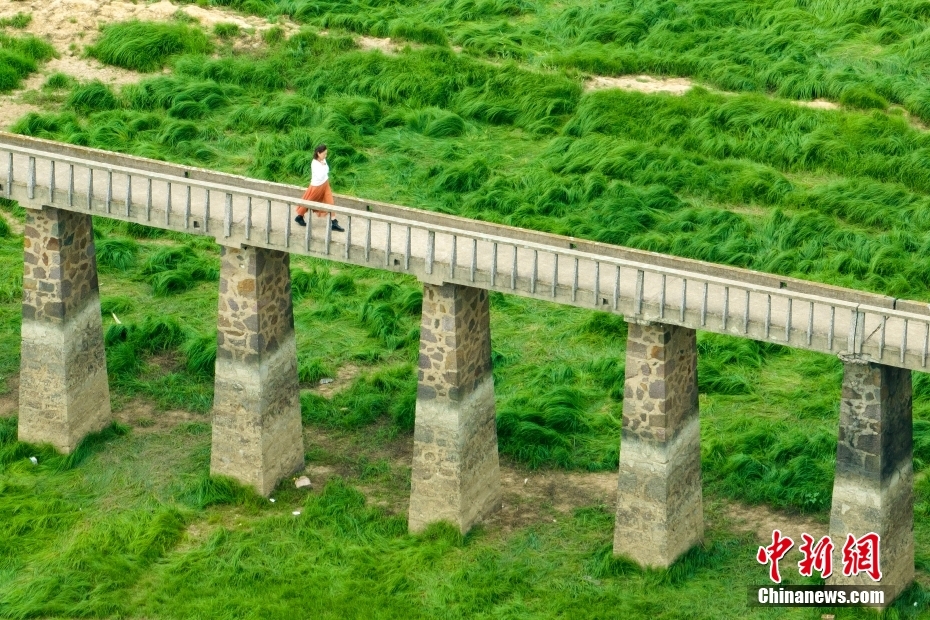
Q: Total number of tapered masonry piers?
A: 5